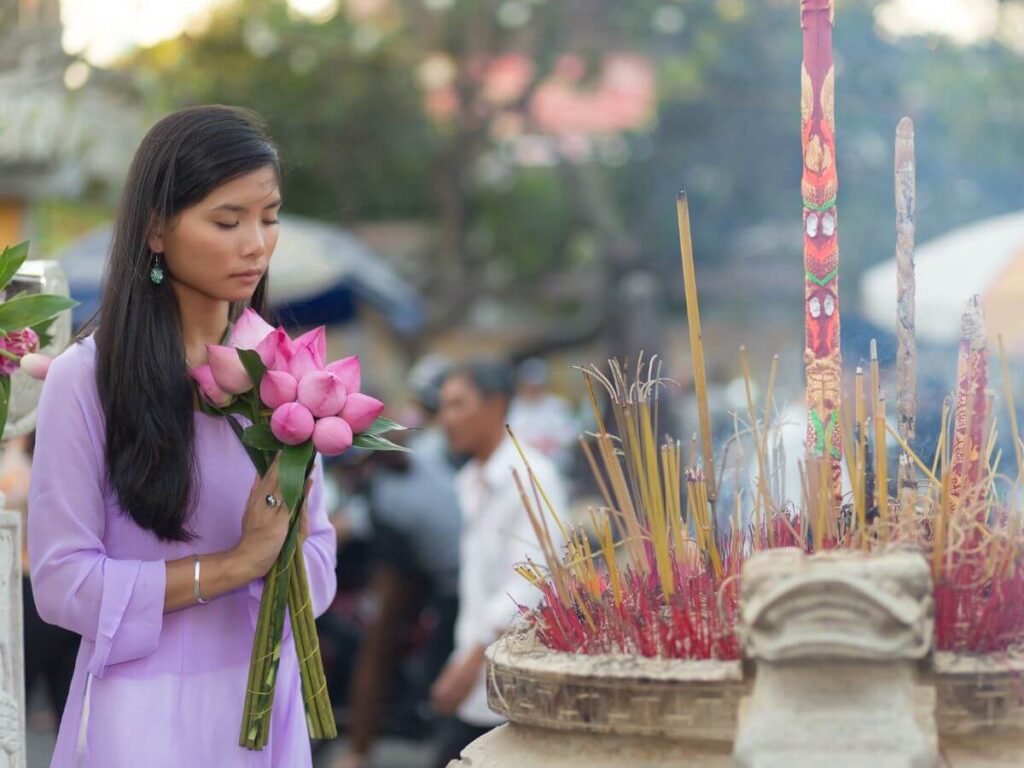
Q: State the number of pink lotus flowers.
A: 11